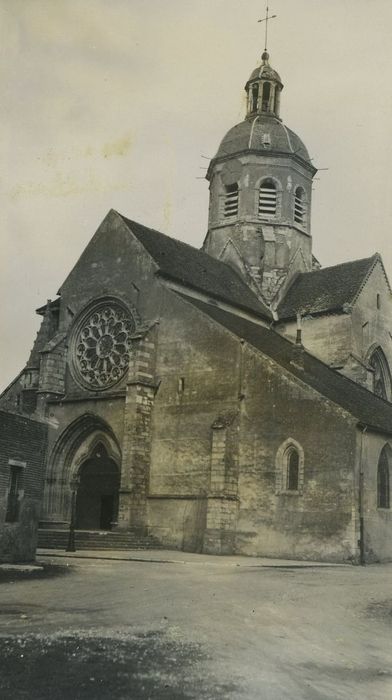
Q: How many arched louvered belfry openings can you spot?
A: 3